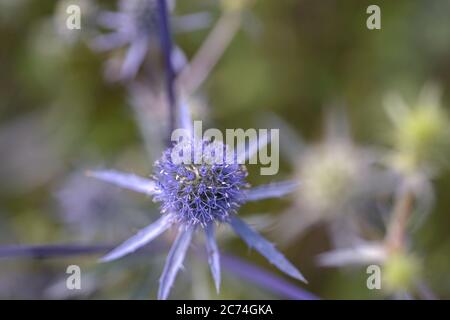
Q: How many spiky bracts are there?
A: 8